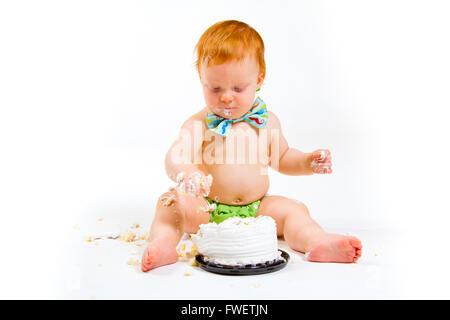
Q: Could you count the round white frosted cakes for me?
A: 1